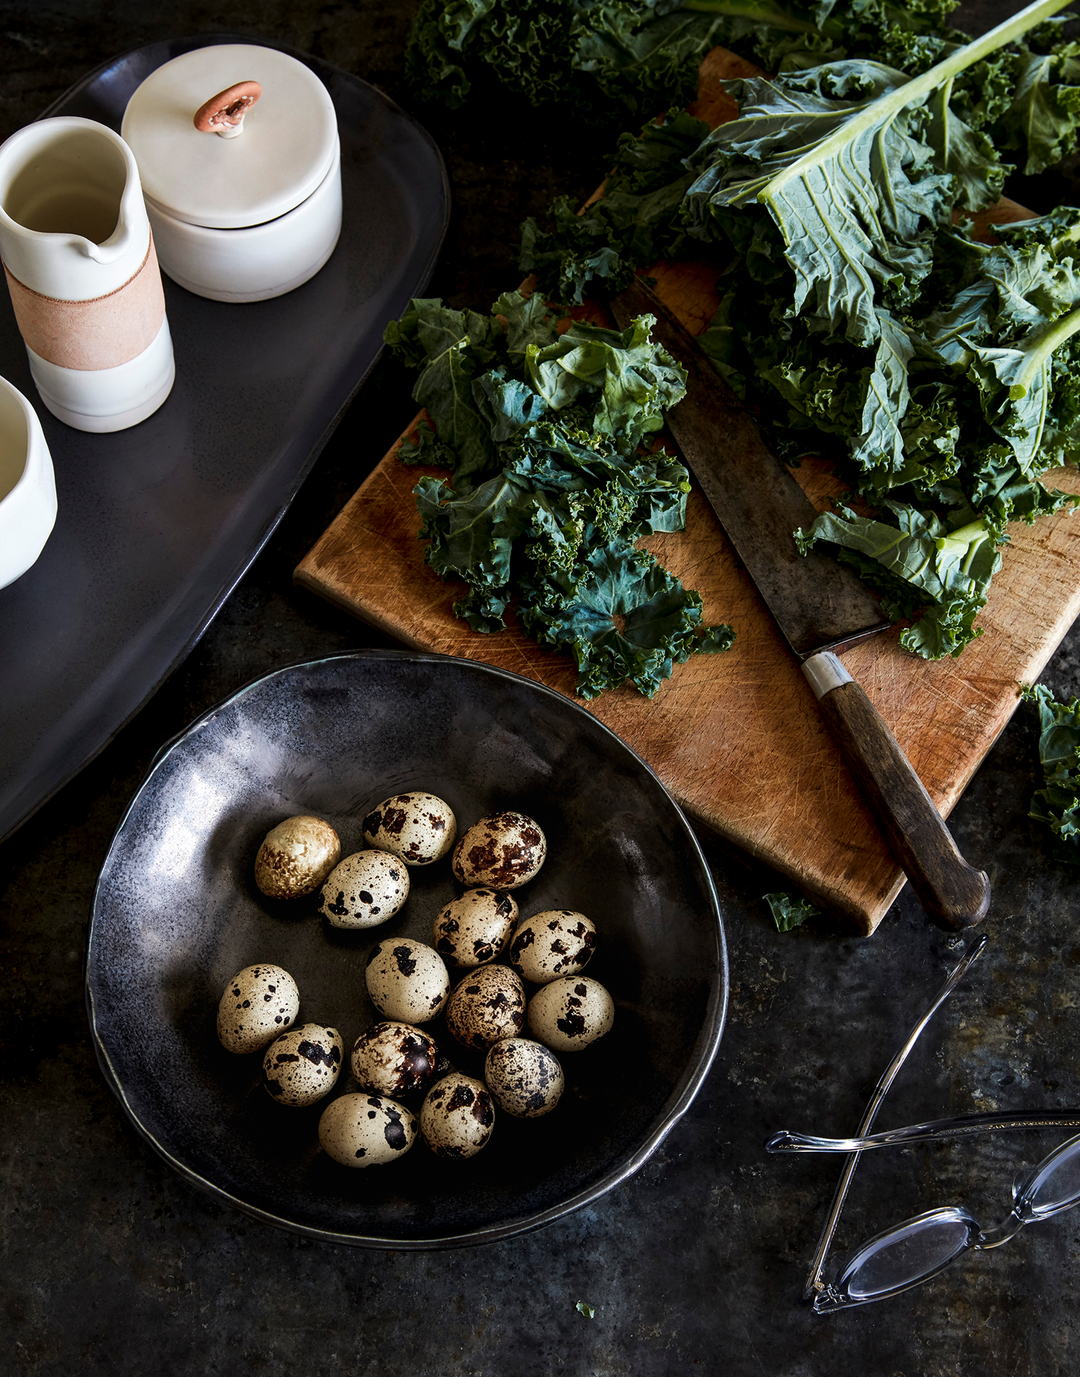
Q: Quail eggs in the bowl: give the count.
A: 15